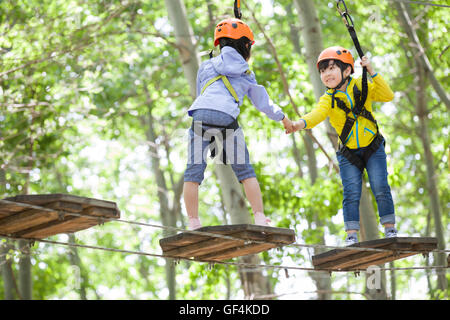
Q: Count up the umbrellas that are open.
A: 0